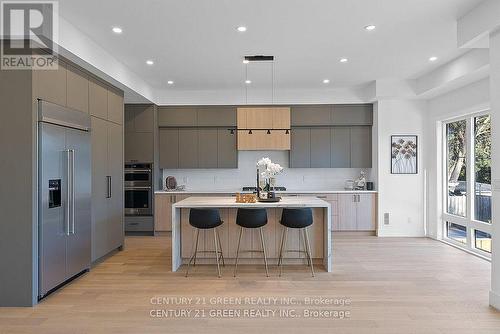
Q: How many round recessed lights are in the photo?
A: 10